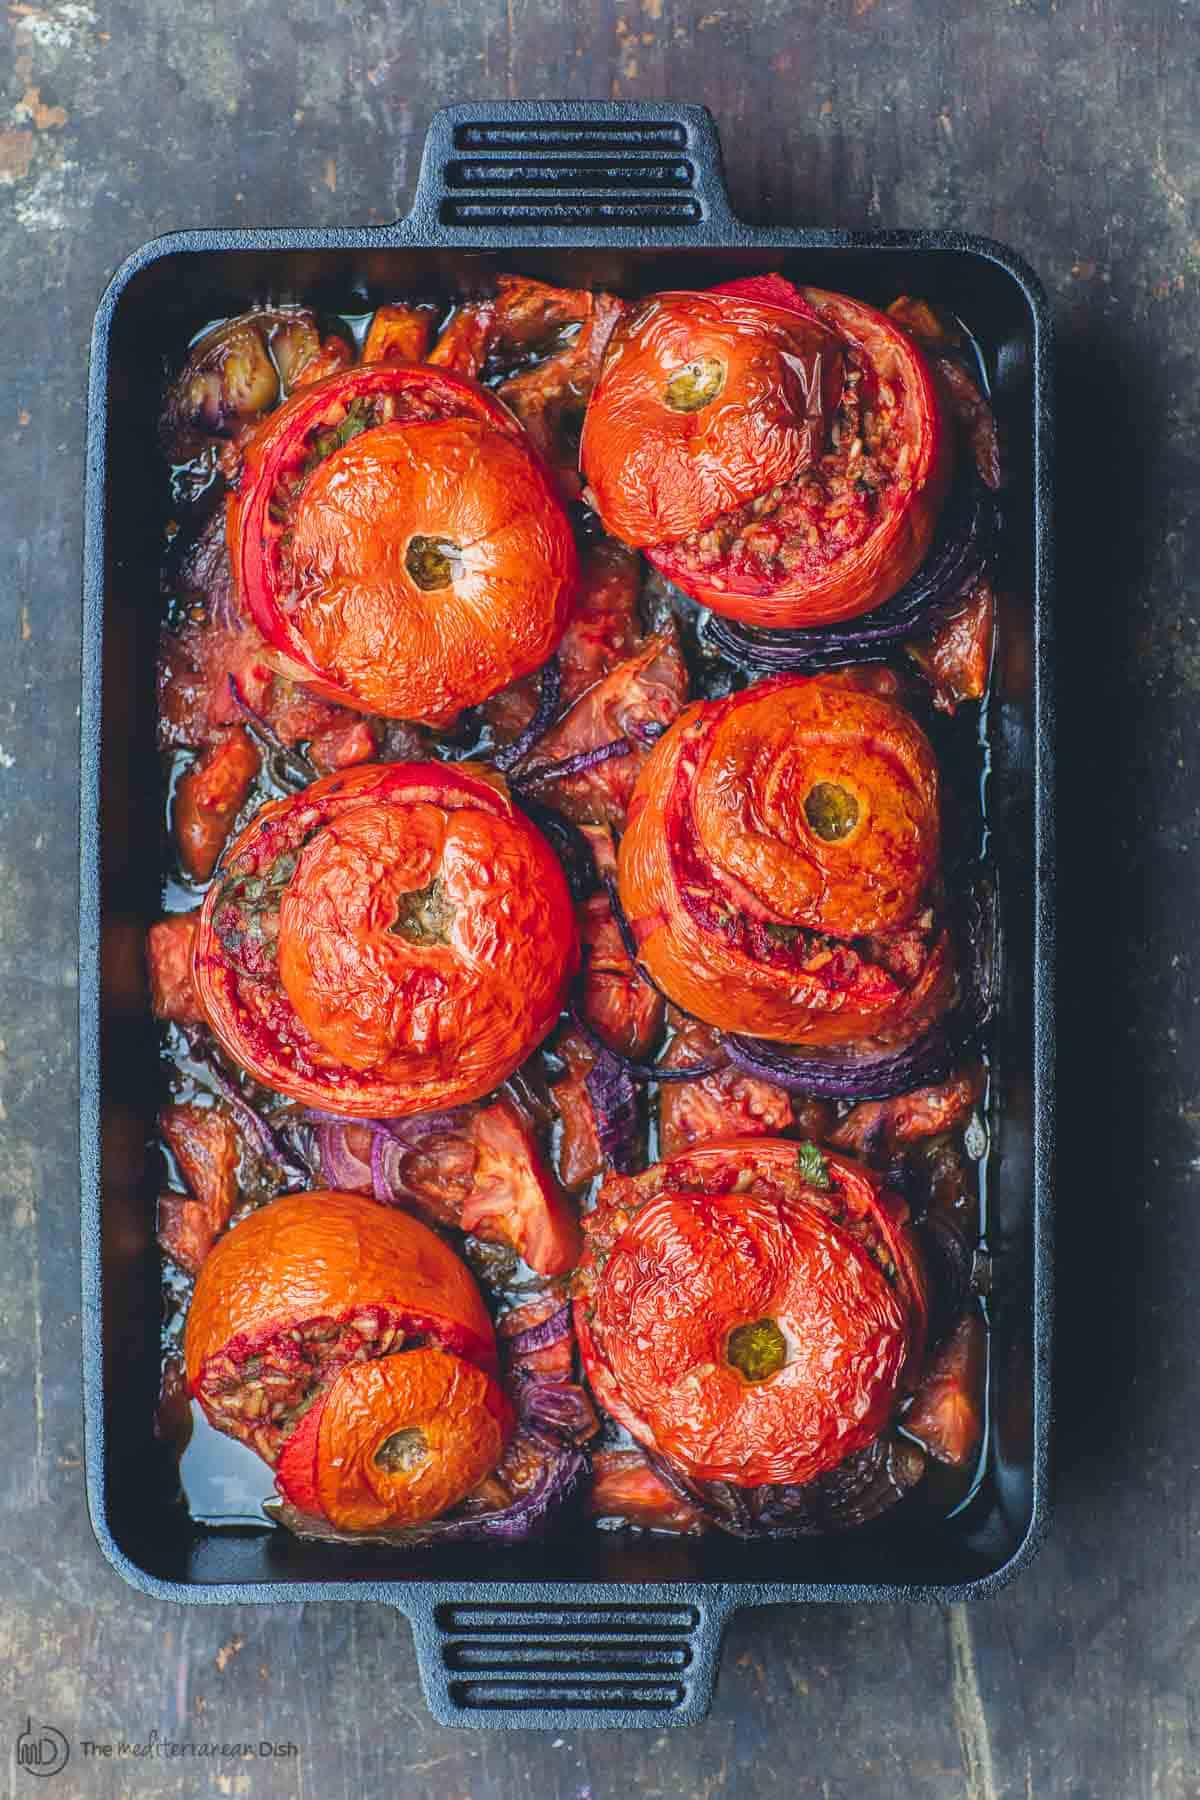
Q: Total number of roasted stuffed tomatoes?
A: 6